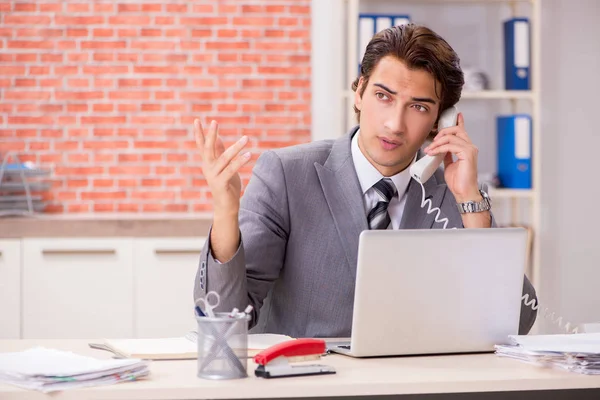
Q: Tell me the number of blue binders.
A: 5